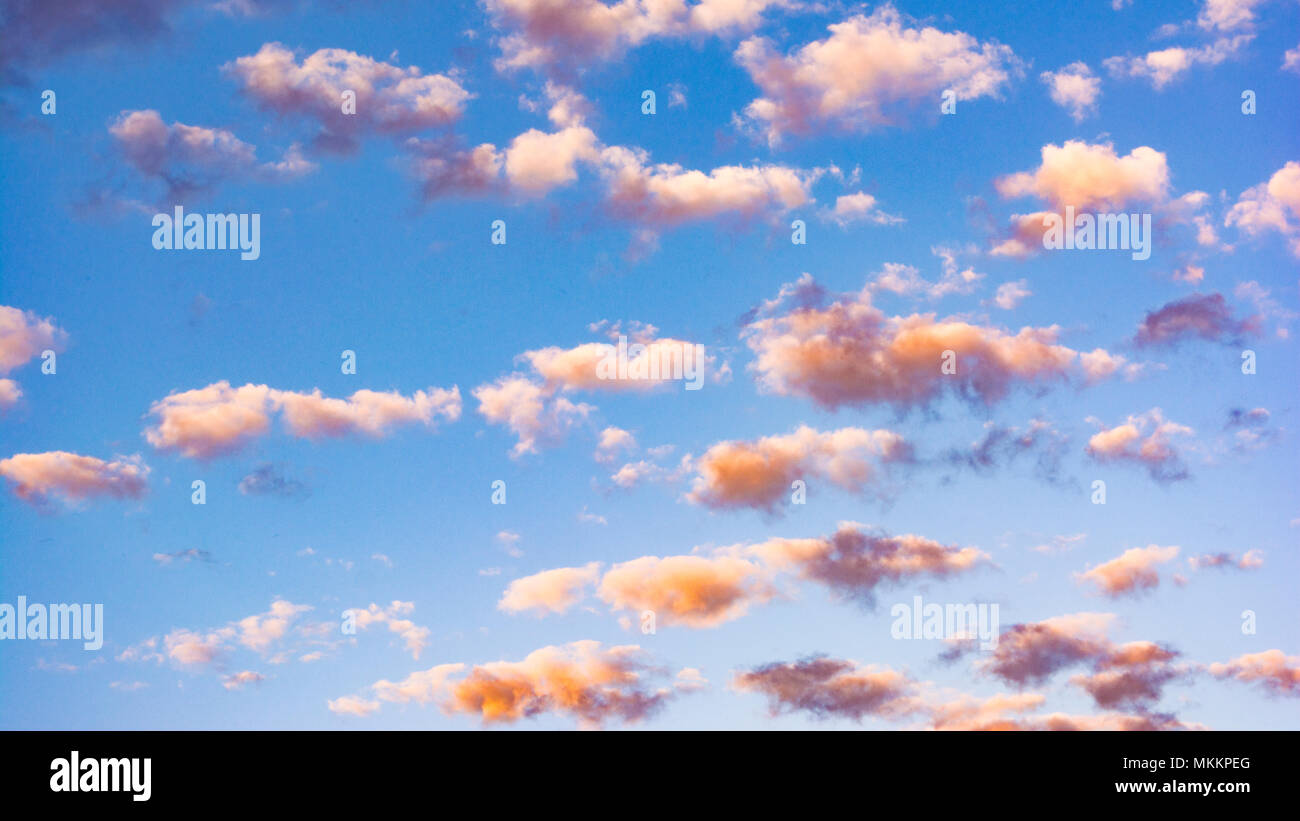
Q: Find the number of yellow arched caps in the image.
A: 0